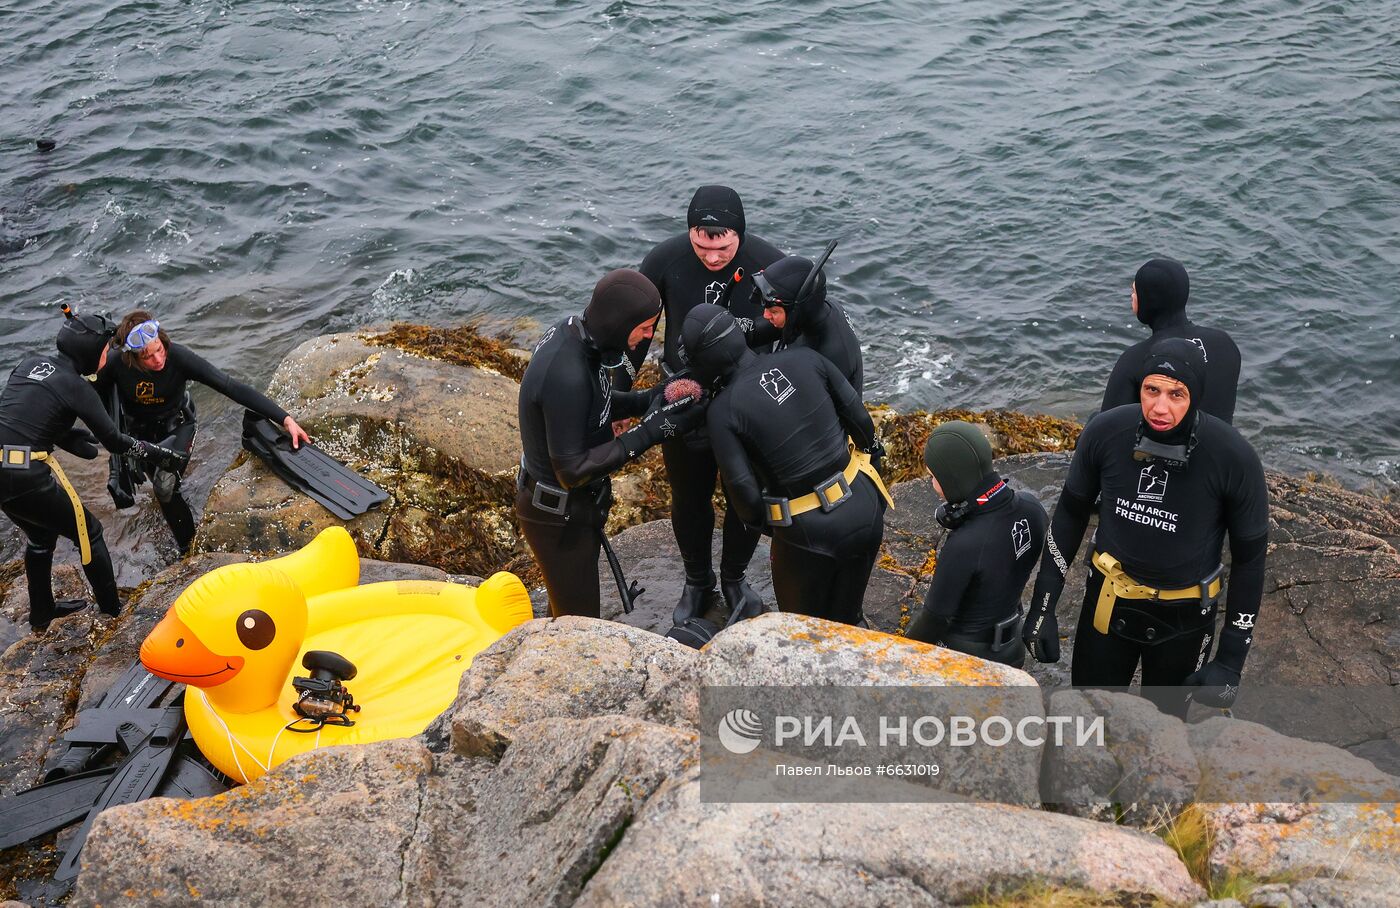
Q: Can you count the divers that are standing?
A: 9